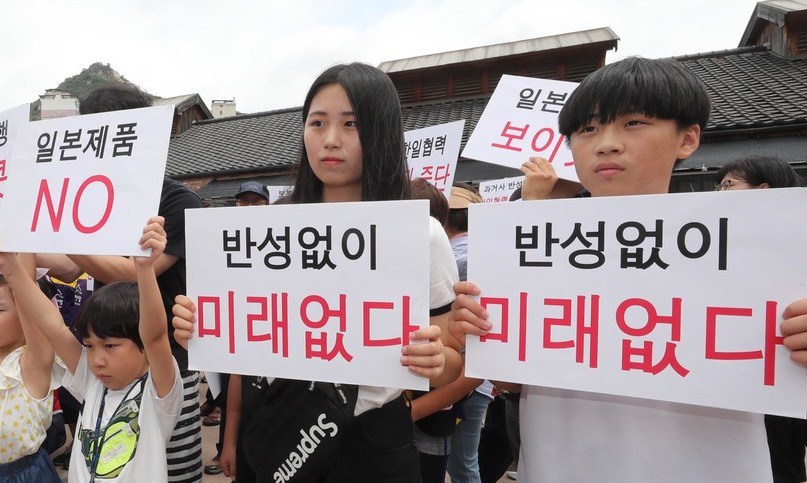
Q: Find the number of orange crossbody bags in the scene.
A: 0